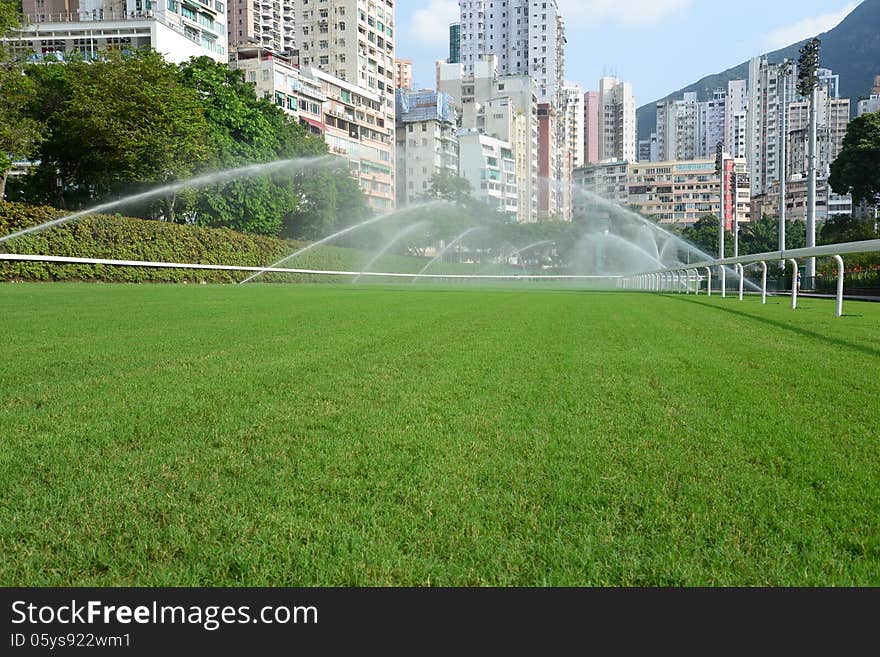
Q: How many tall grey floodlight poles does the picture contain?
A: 4